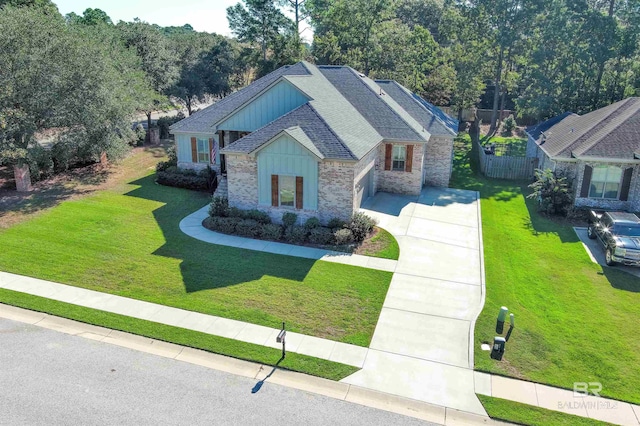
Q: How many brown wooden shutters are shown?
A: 6